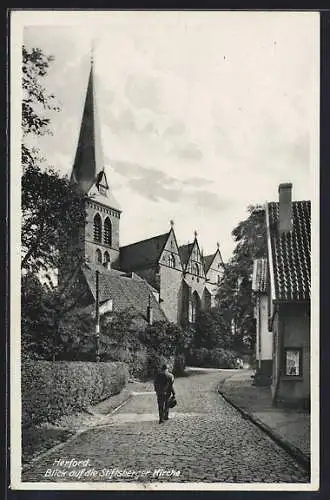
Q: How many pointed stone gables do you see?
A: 3